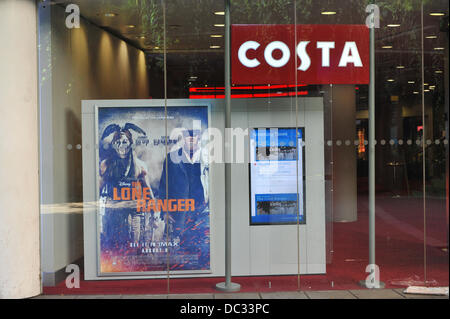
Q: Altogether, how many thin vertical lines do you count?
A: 3